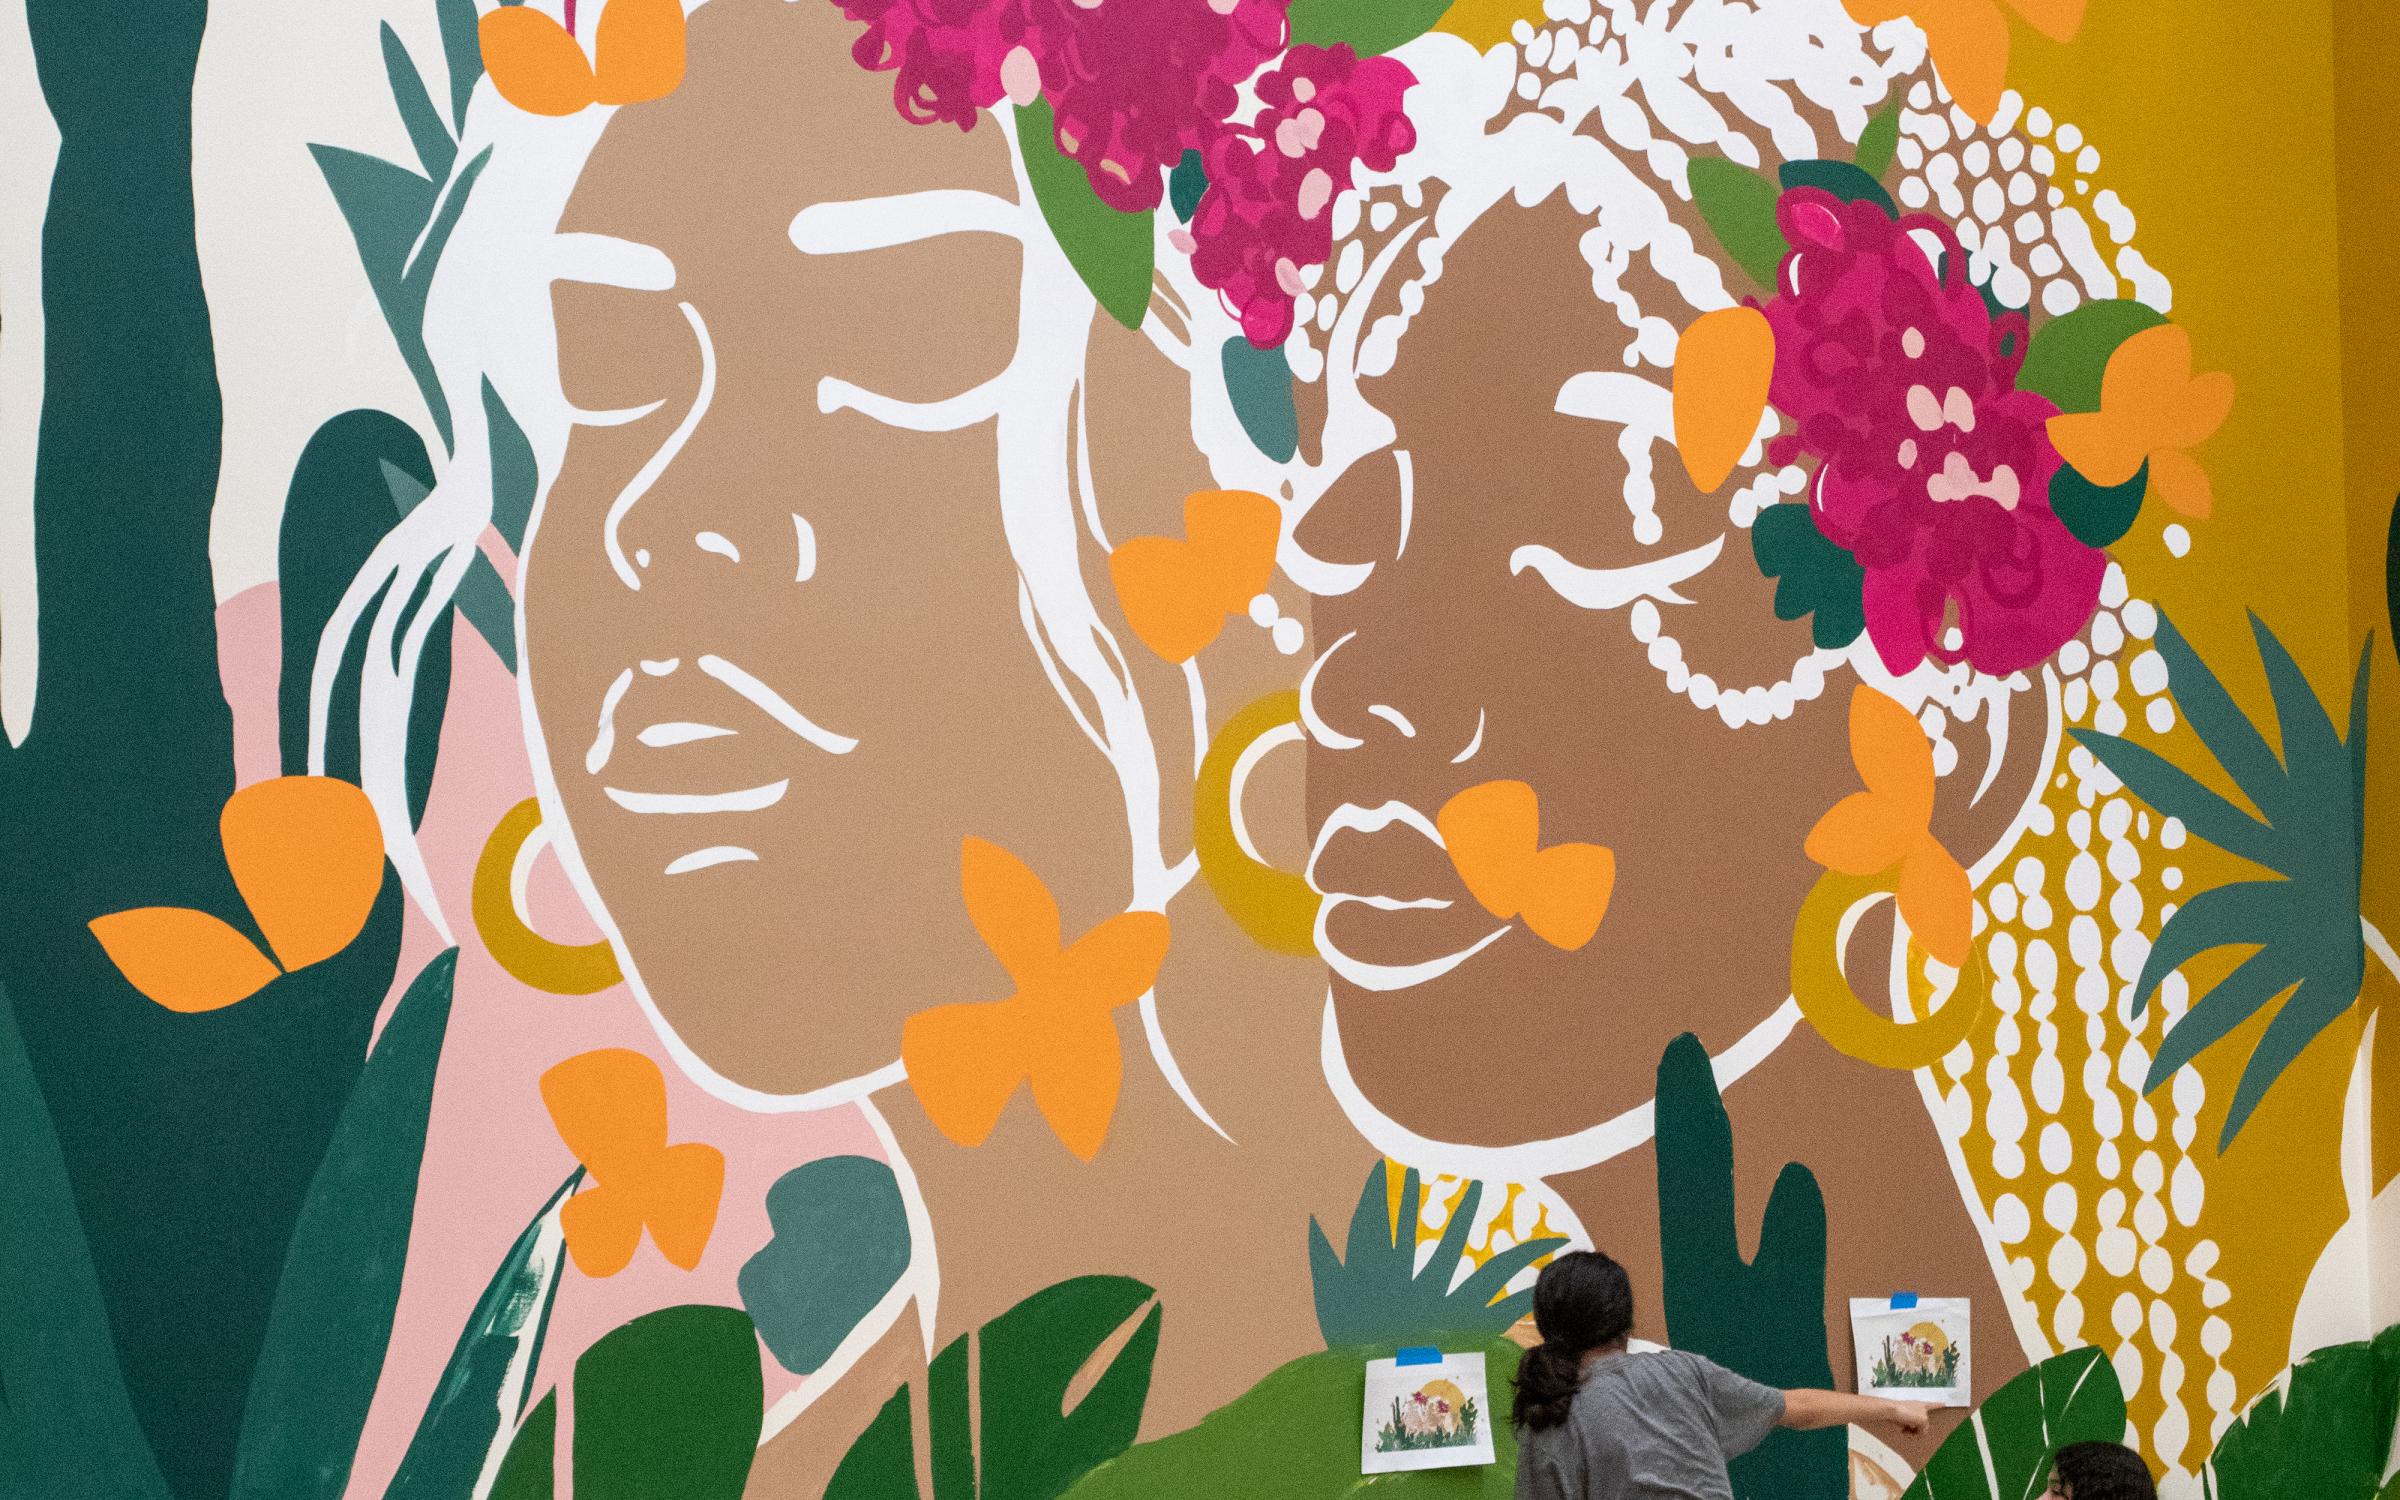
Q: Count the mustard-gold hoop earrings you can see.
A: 3